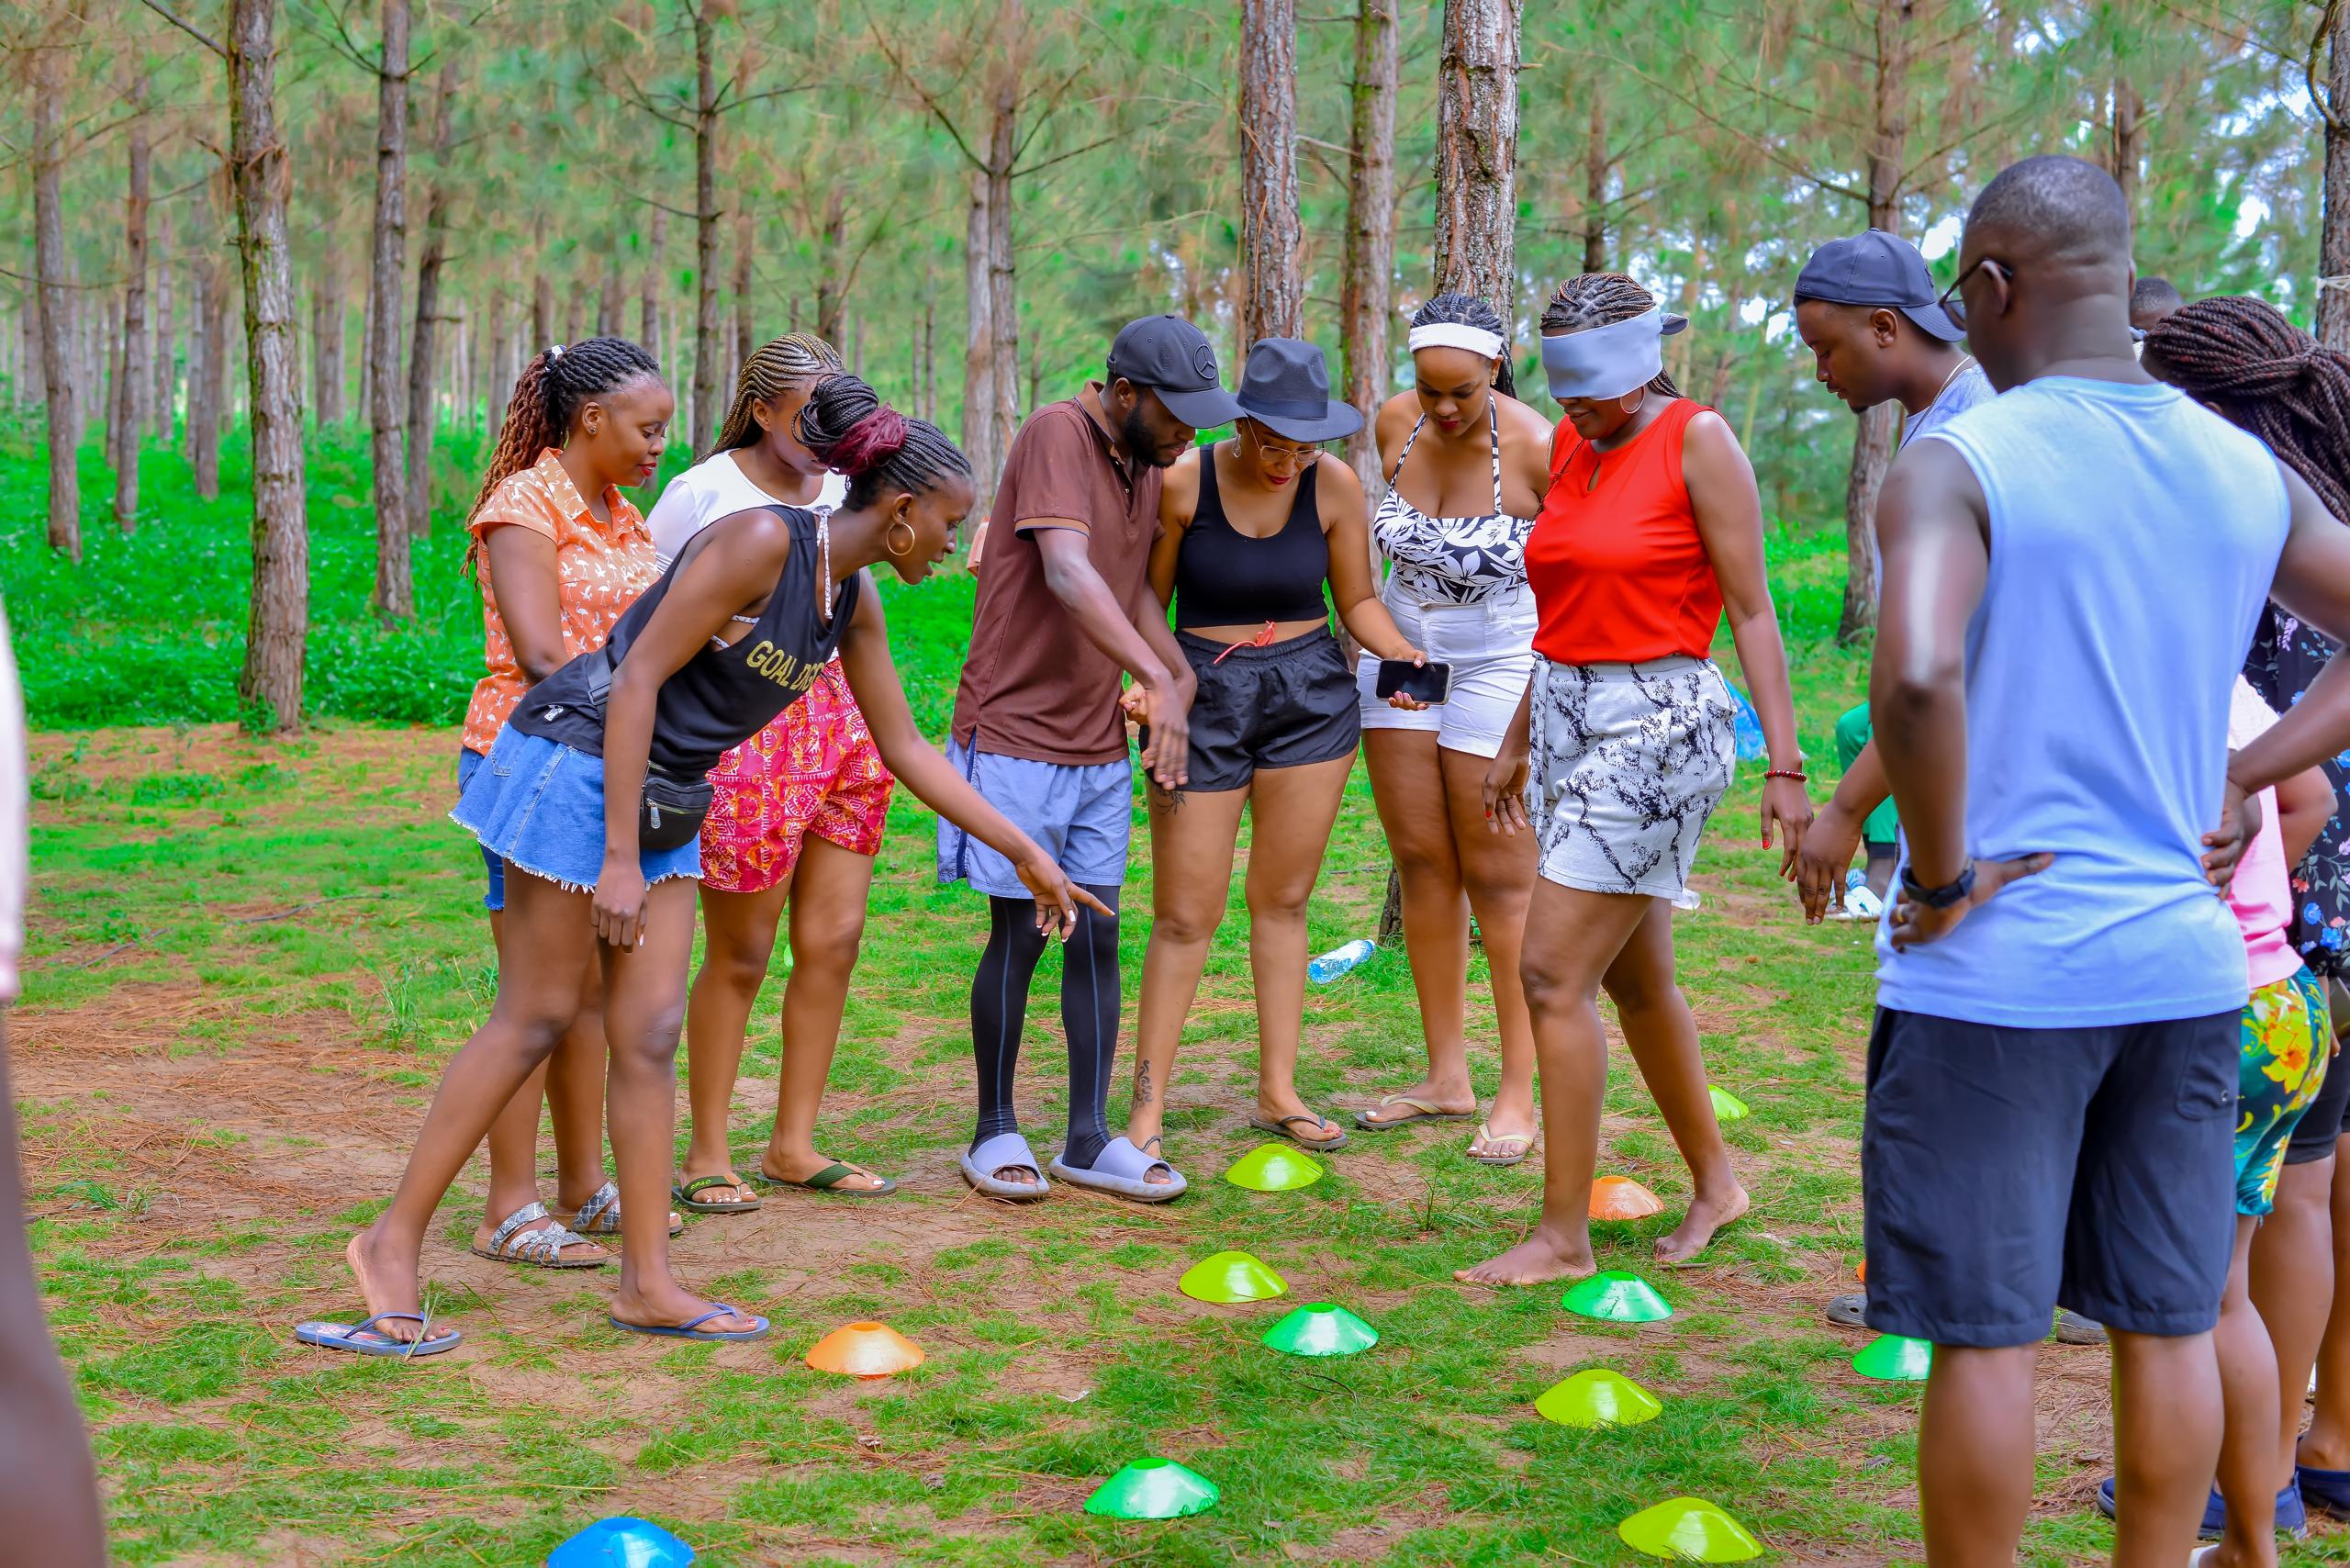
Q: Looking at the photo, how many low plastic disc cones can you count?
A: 13